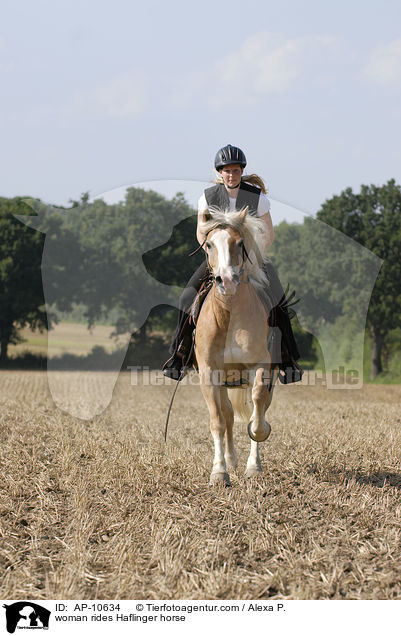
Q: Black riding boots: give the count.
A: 2